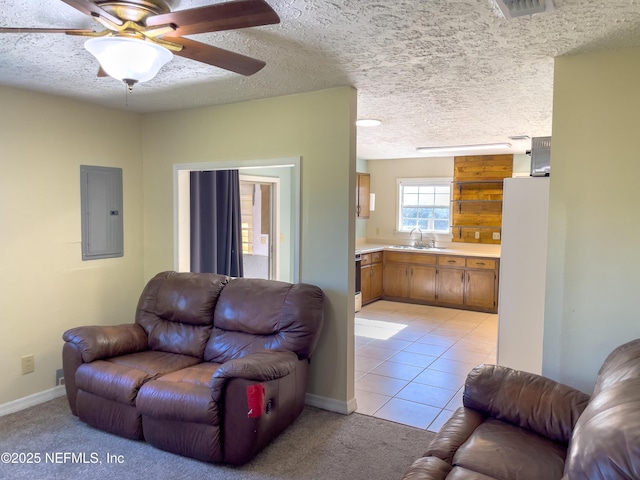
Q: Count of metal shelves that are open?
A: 3